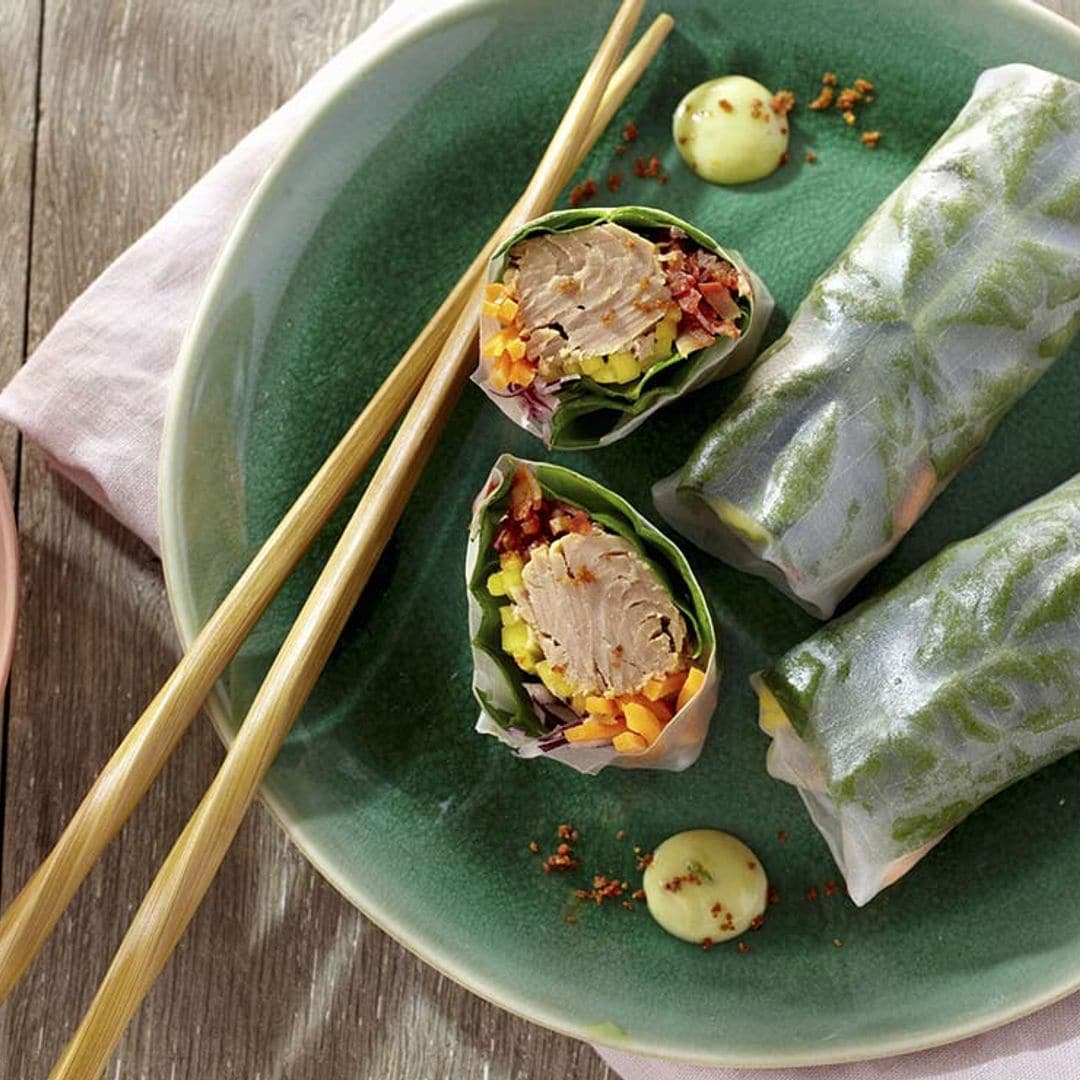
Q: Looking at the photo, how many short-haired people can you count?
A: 0